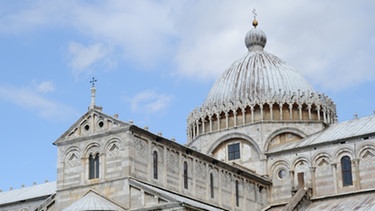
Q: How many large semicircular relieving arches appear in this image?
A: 2